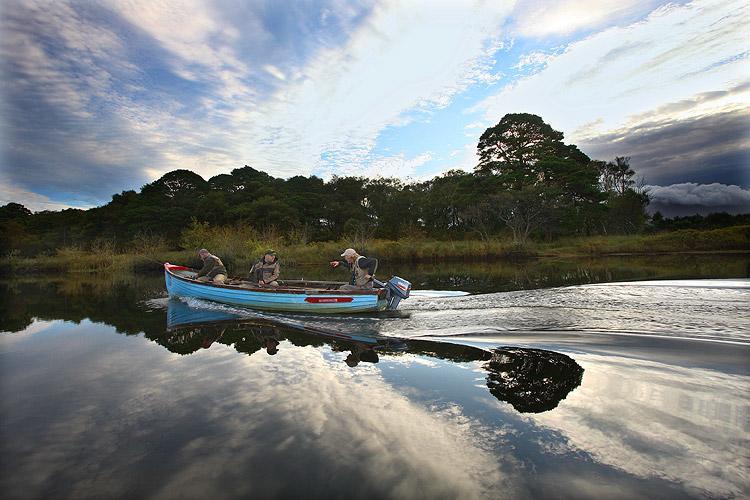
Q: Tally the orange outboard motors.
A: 0